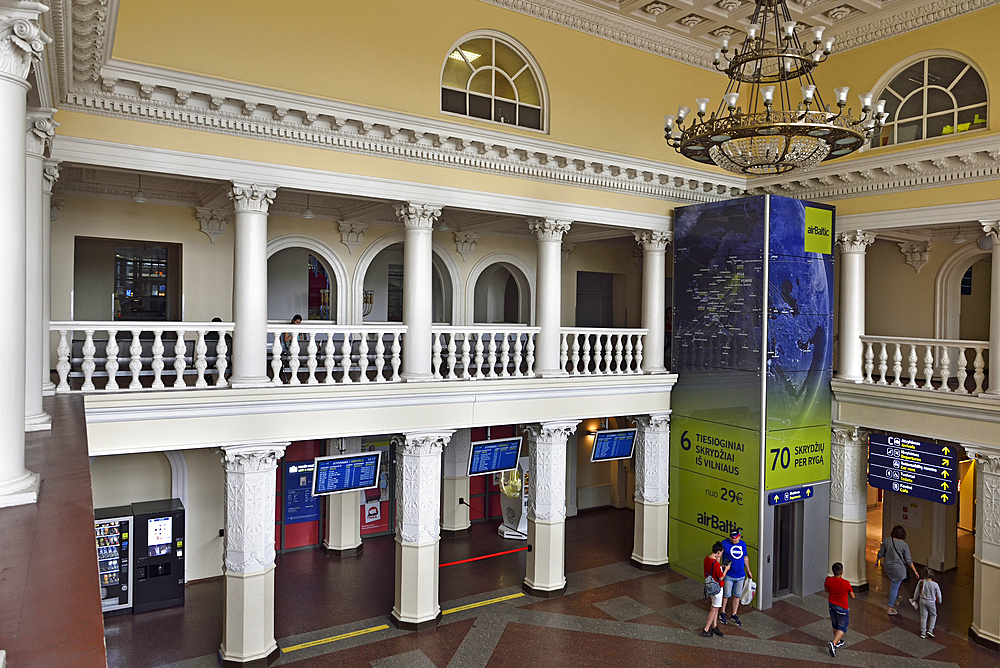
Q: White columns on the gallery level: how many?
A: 9